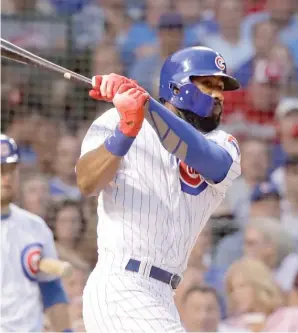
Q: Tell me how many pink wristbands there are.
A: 0